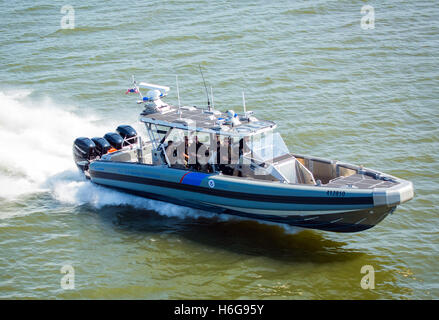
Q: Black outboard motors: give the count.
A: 4